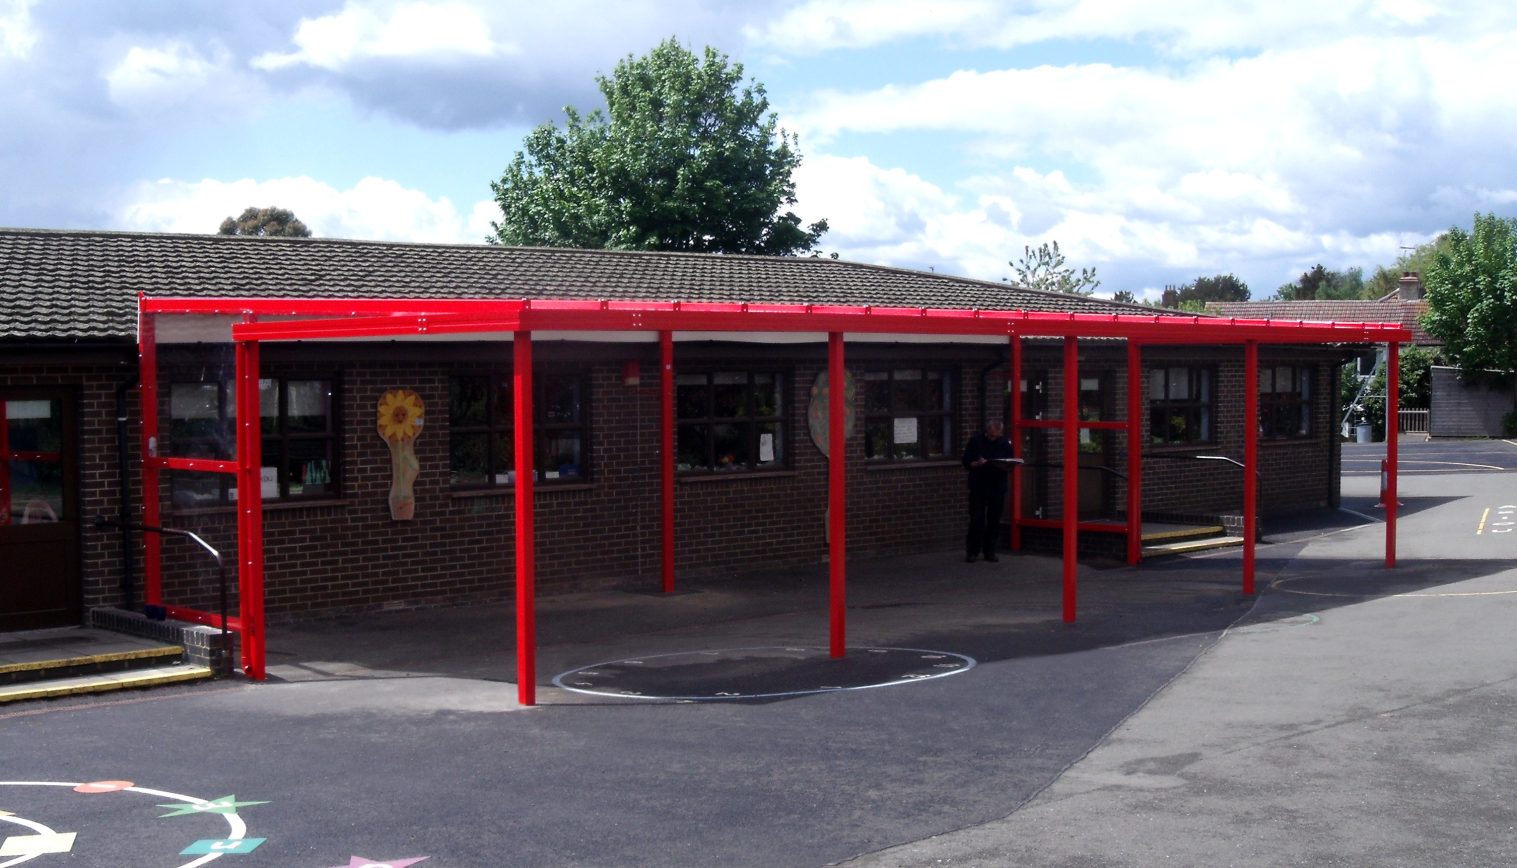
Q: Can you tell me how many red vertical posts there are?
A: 10